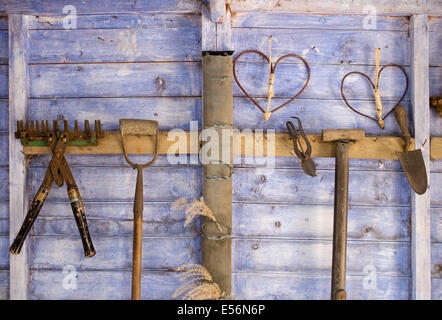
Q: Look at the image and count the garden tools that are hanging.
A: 5